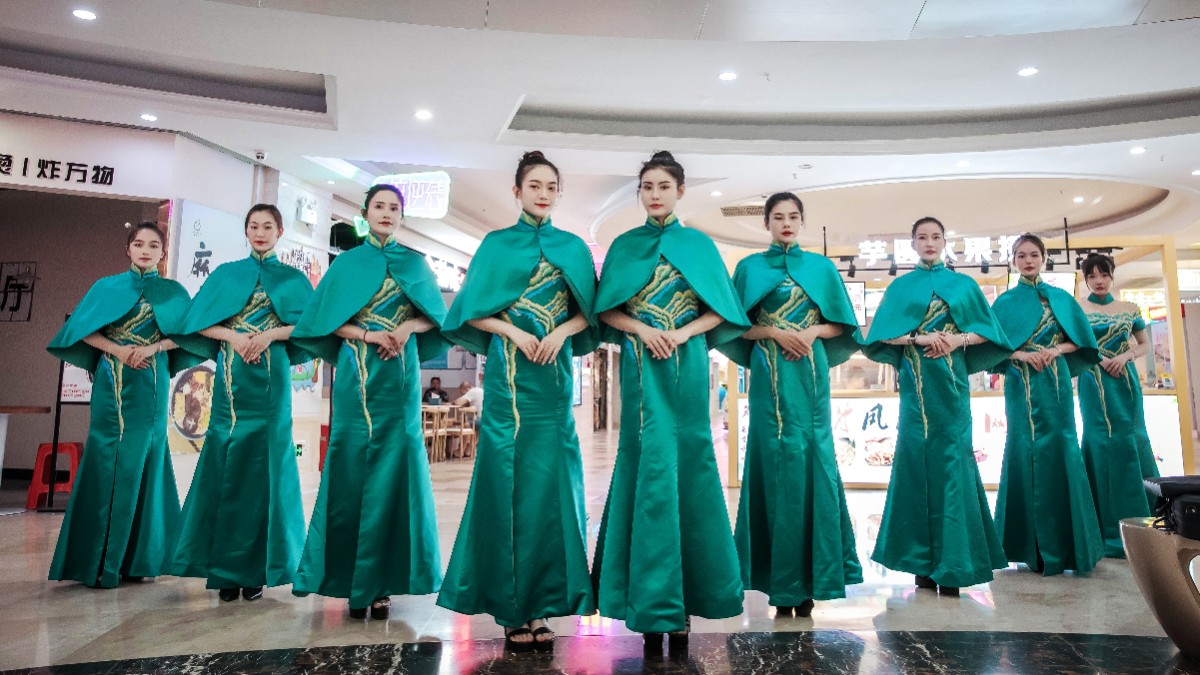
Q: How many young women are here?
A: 9